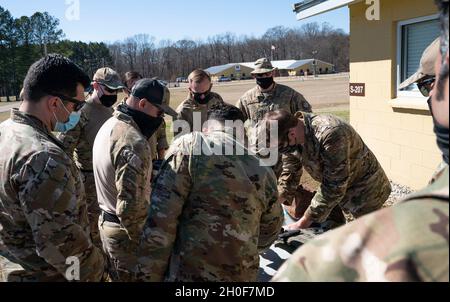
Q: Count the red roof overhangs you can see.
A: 0